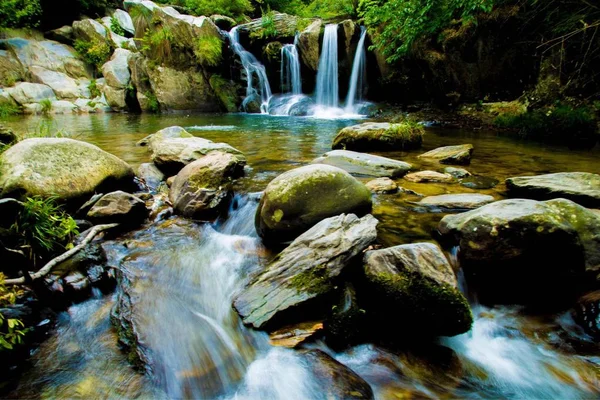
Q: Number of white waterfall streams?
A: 4